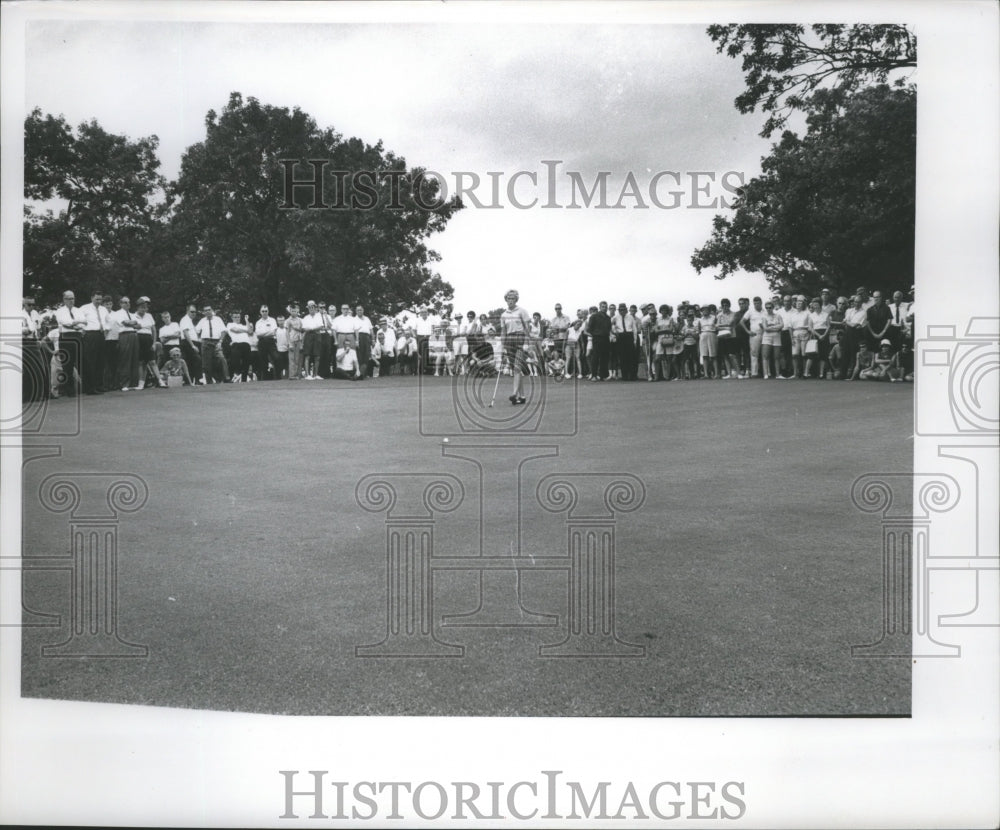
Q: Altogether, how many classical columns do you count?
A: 4